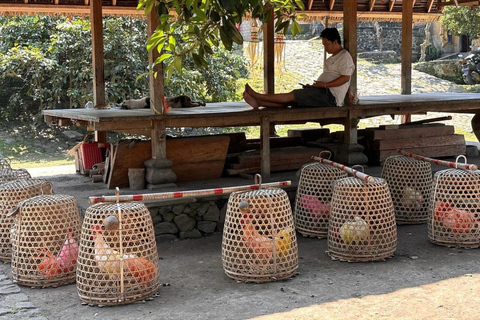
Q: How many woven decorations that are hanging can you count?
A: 2